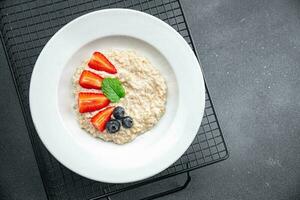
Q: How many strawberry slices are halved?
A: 4